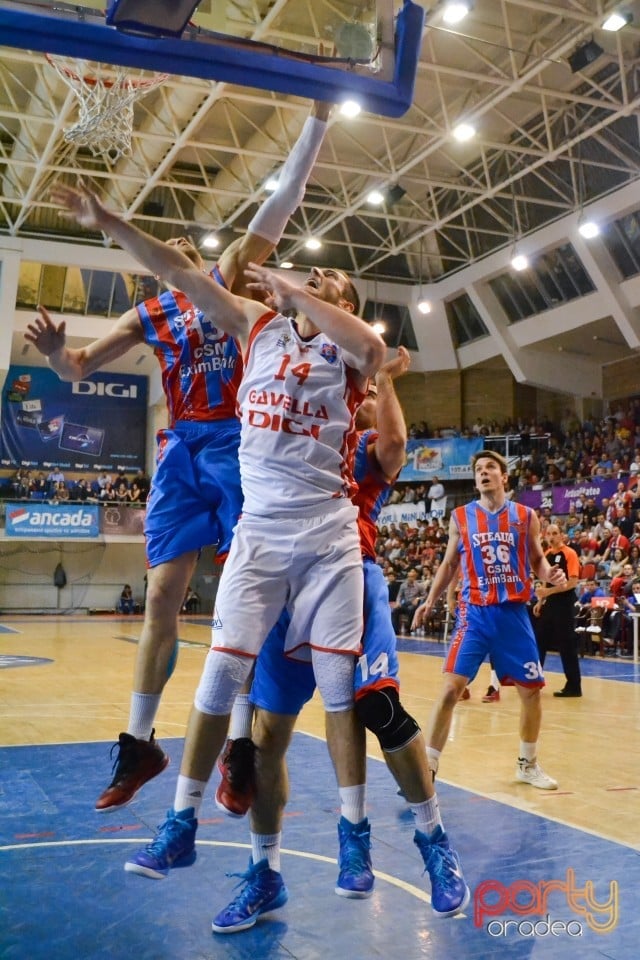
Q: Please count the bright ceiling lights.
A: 13